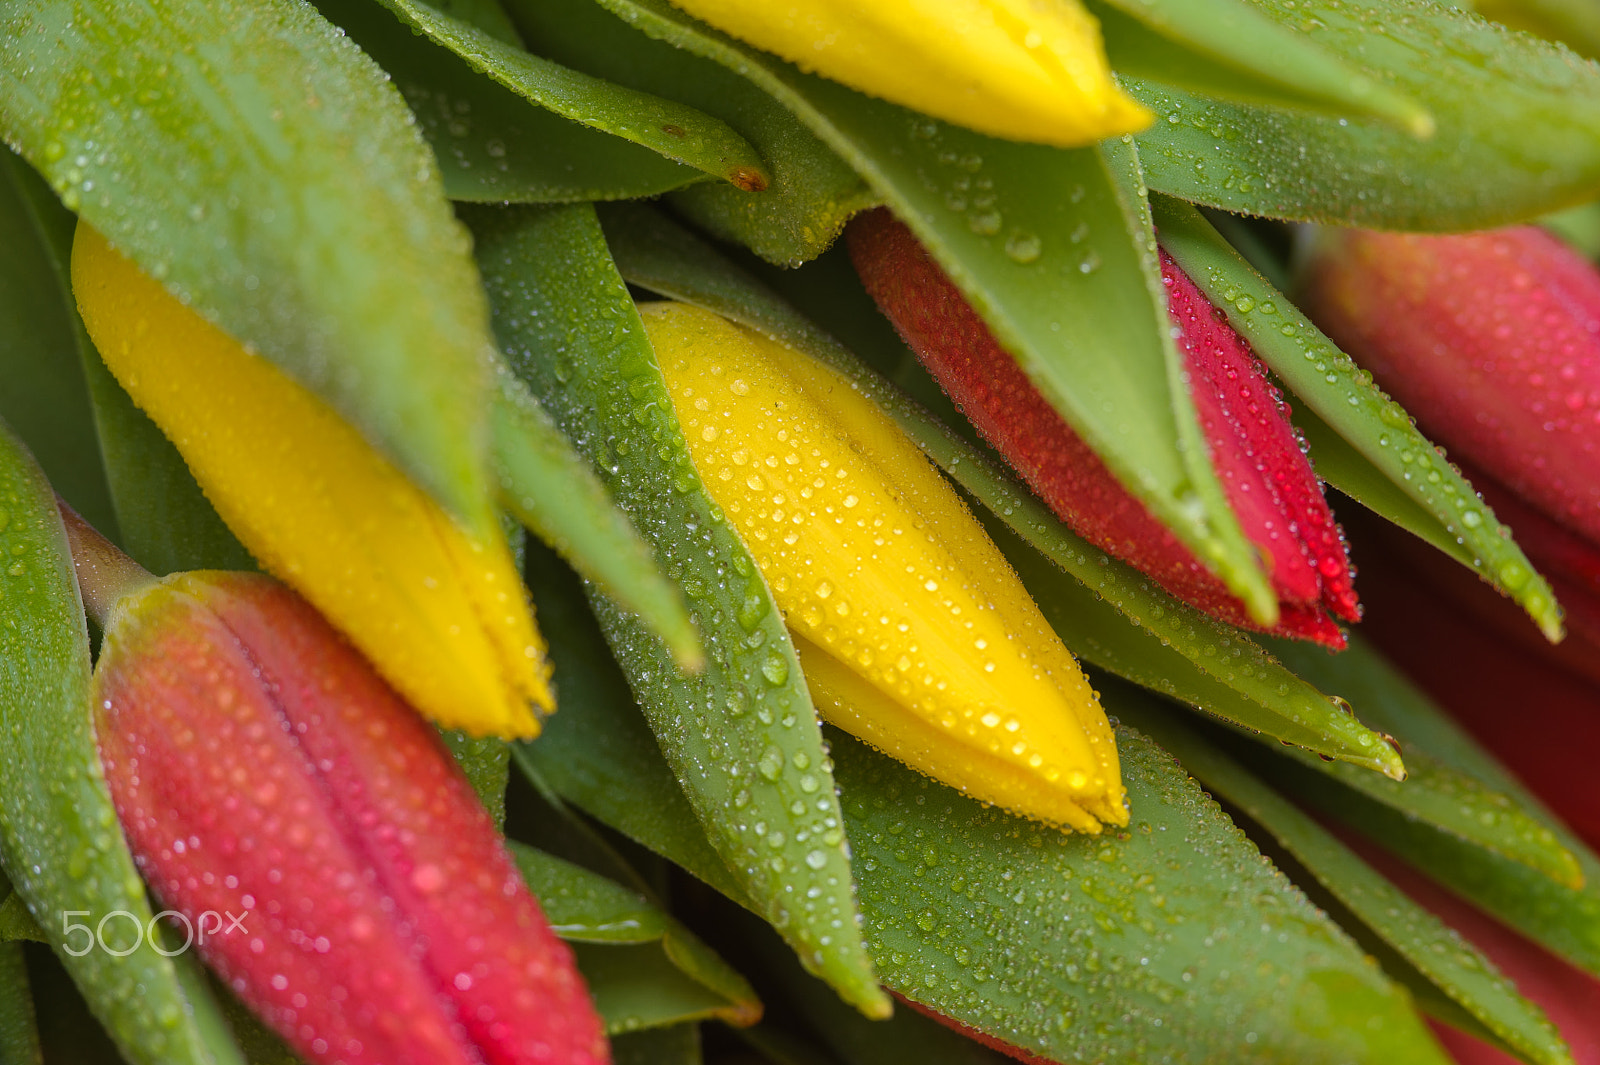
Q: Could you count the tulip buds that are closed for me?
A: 6